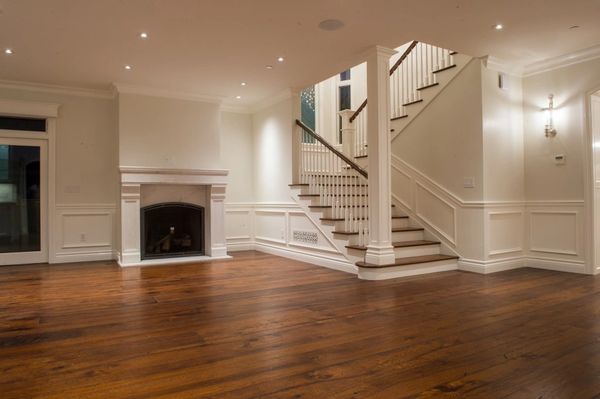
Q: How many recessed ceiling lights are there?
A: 7